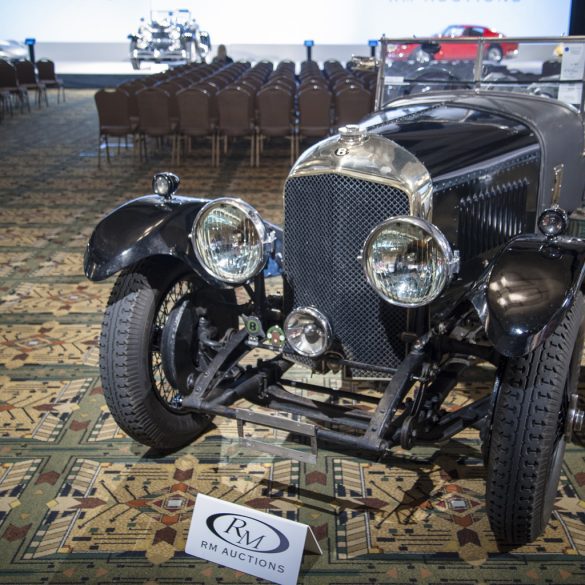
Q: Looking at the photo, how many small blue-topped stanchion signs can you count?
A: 3